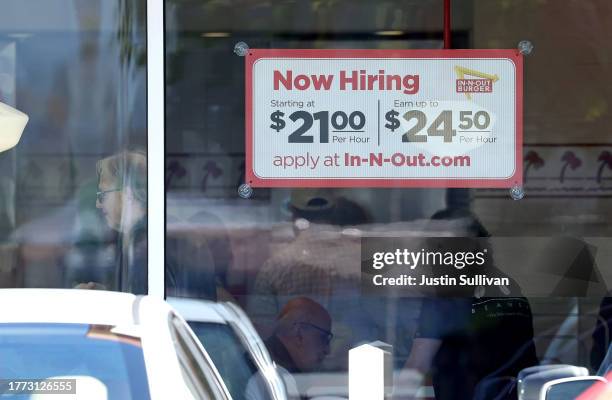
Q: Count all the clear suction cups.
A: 4